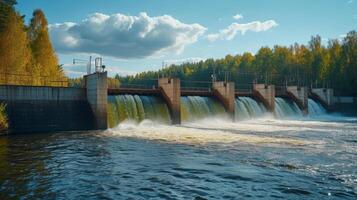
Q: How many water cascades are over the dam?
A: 5